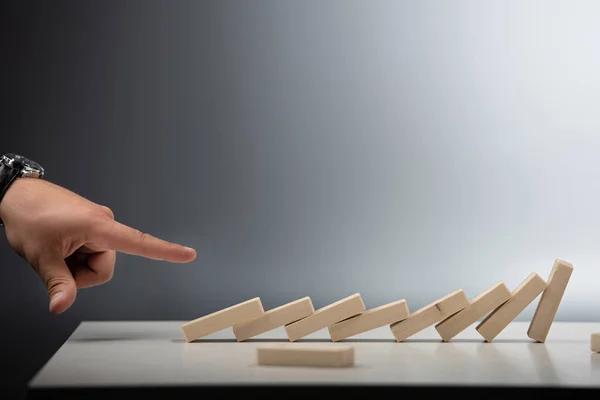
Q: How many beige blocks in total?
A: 10